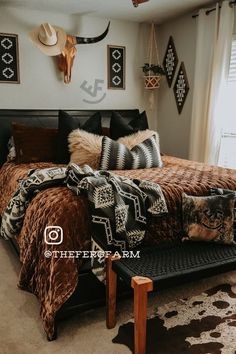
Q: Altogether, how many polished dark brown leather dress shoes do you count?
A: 0